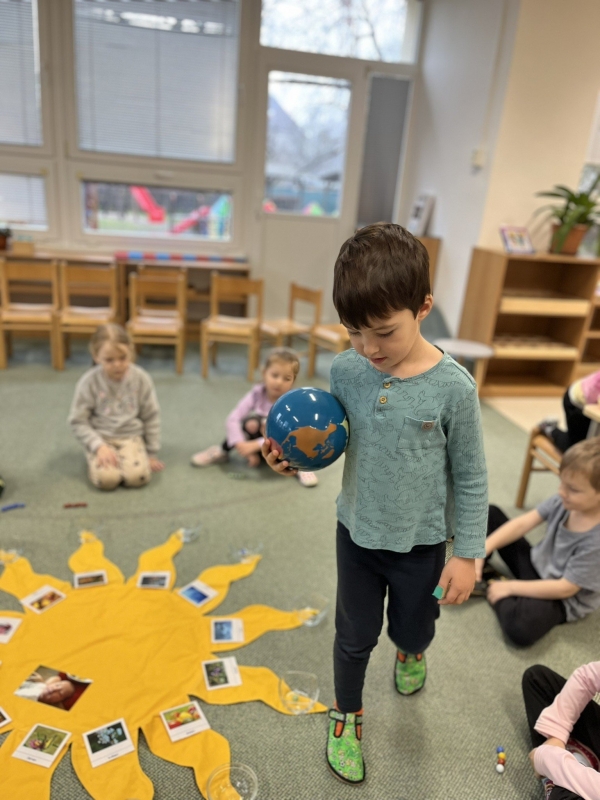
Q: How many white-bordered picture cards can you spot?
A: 11